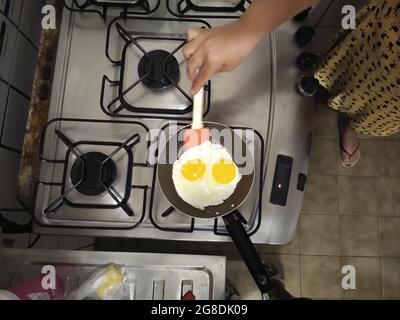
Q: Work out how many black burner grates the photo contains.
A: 5